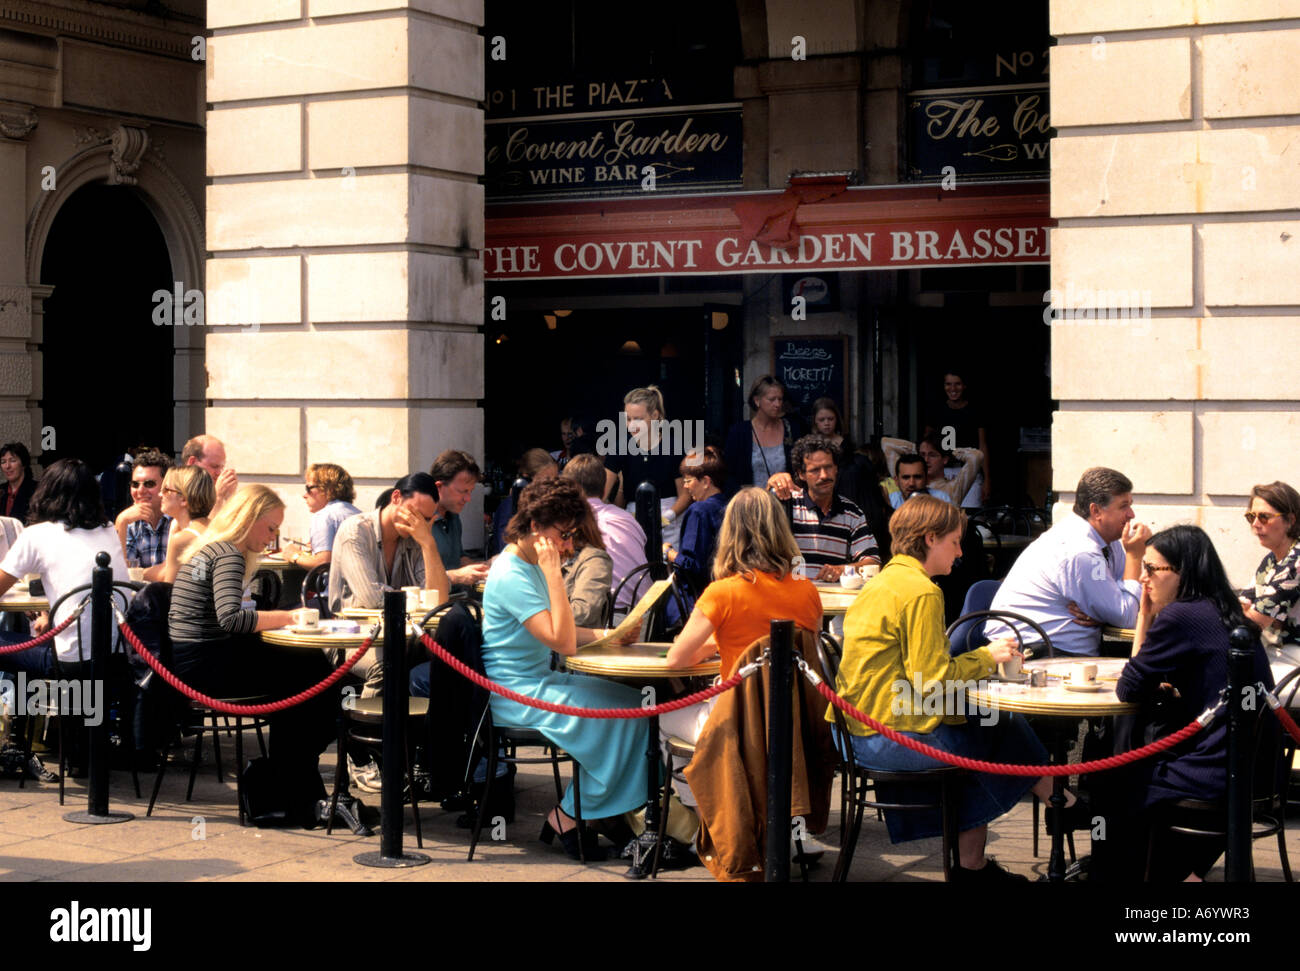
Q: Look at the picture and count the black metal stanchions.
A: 4